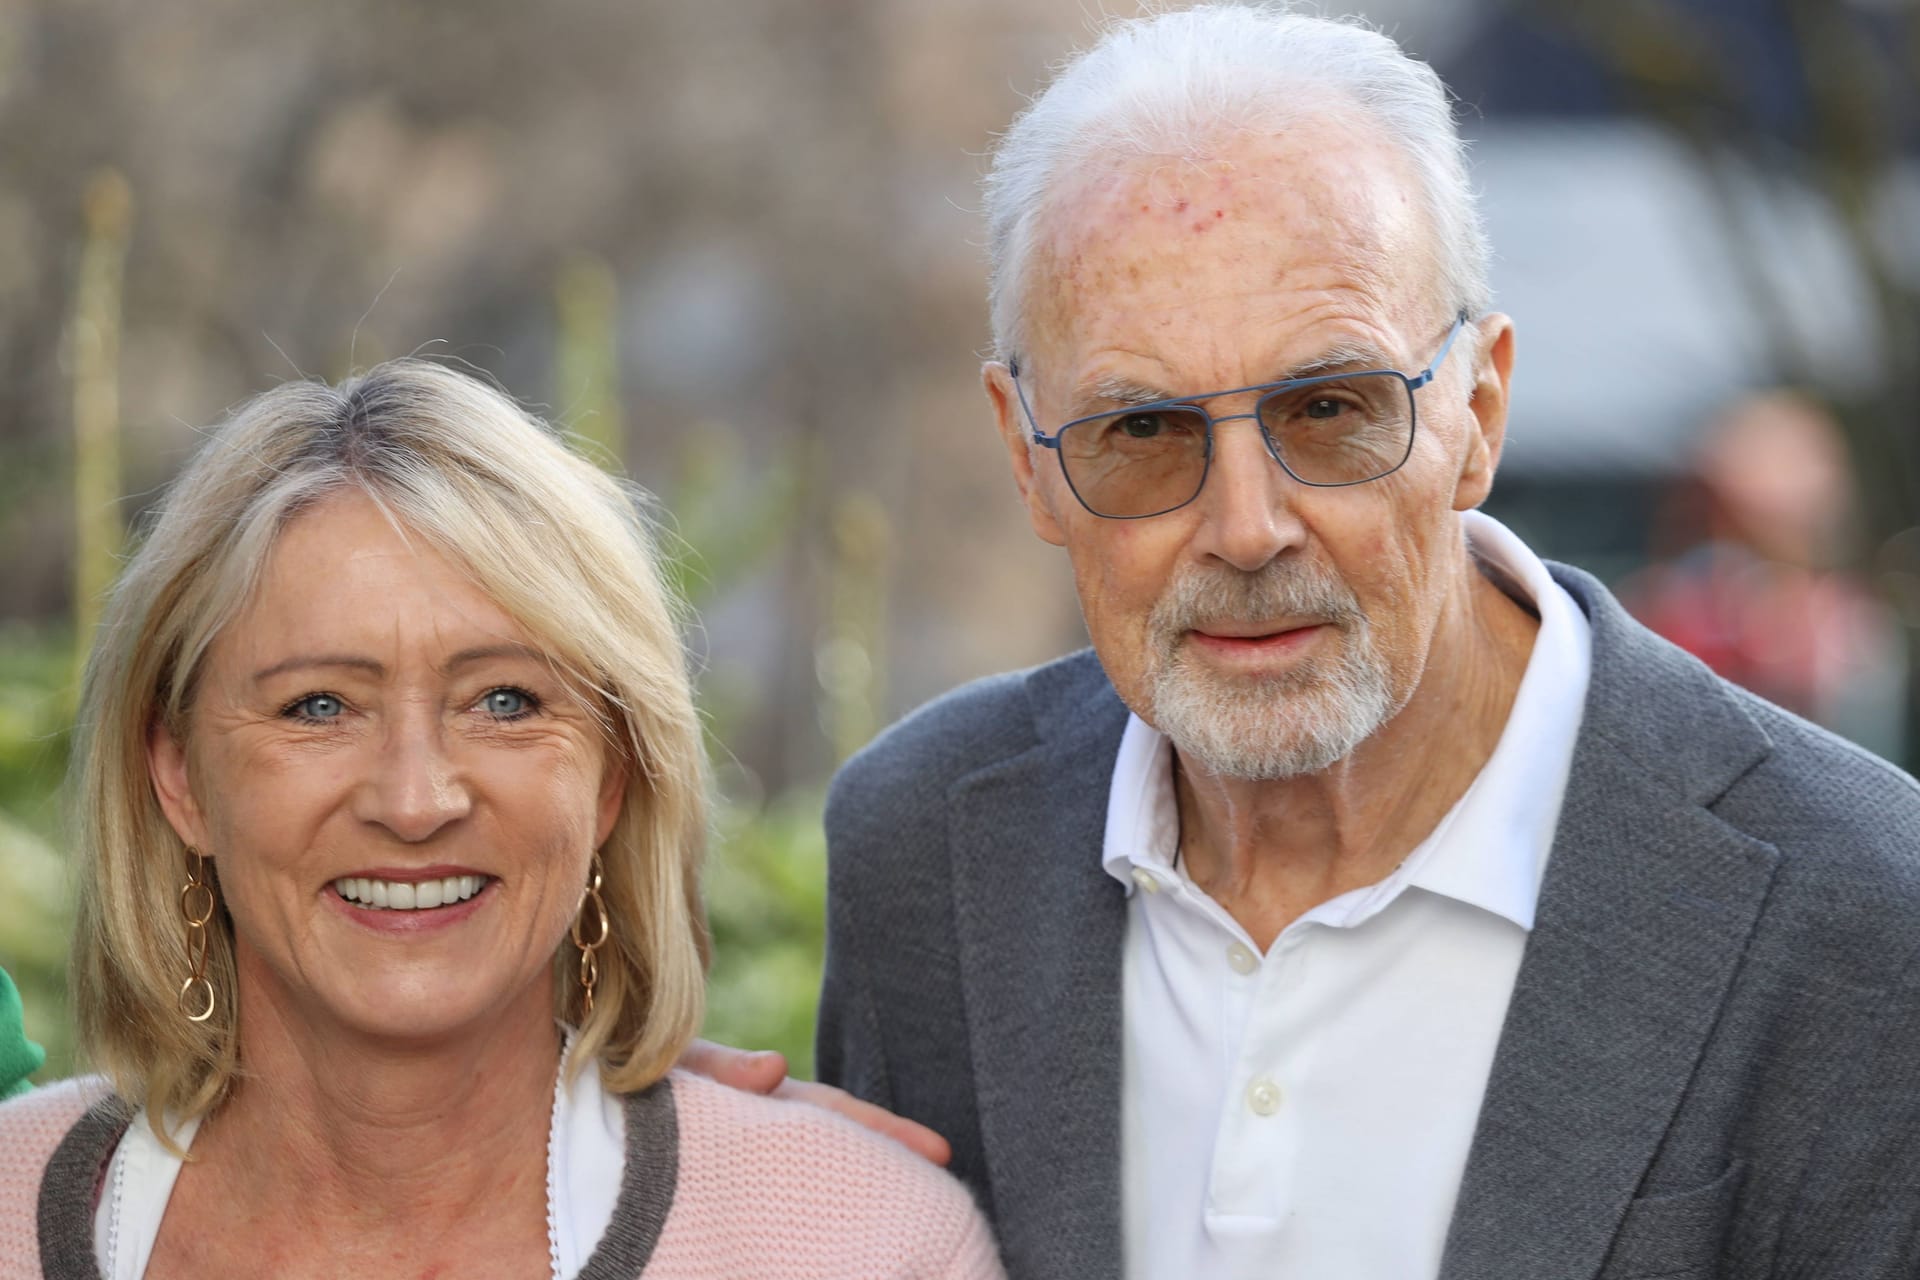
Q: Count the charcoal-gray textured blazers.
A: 1